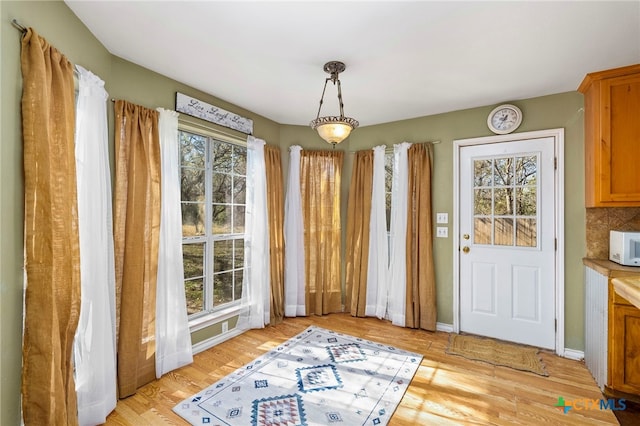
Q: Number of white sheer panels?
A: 6